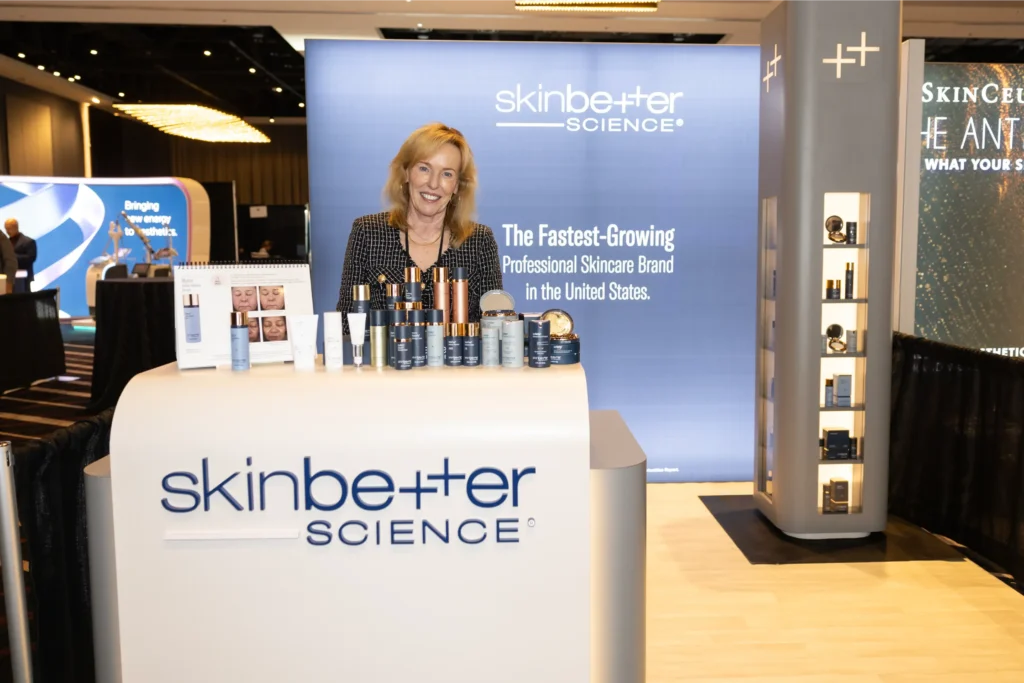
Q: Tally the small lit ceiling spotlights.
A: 13